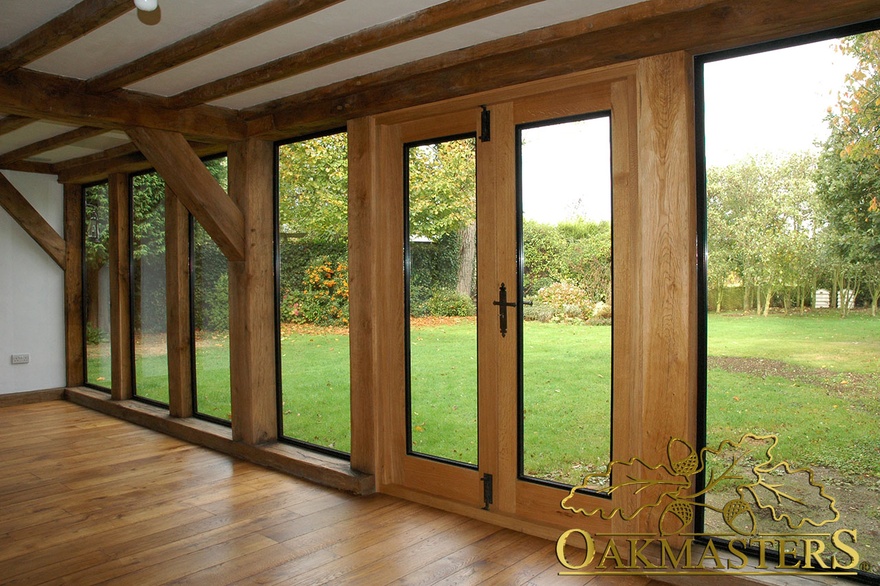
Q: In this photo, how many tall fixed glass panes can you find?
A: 5